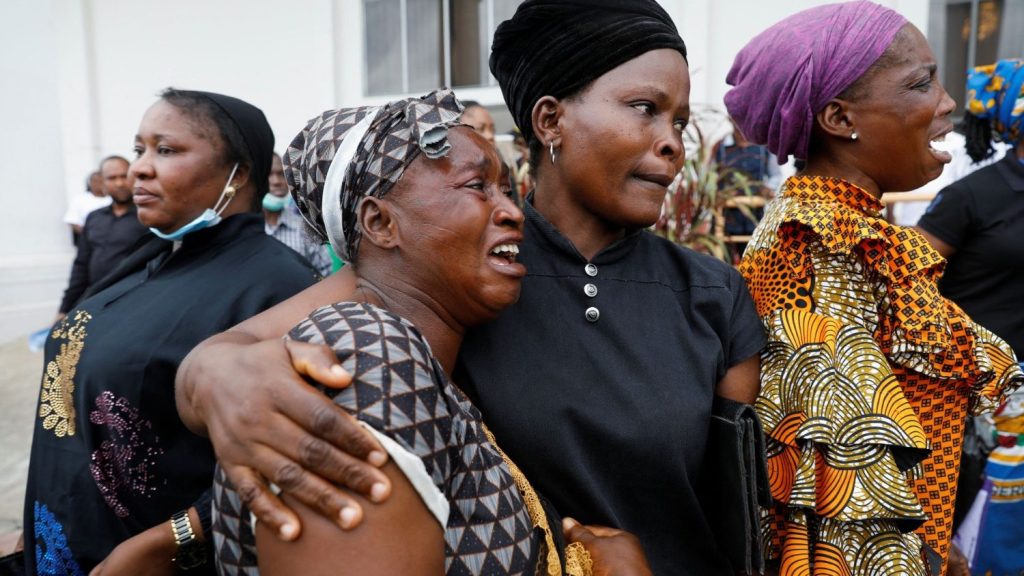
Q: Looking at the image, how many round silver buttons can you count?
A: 3